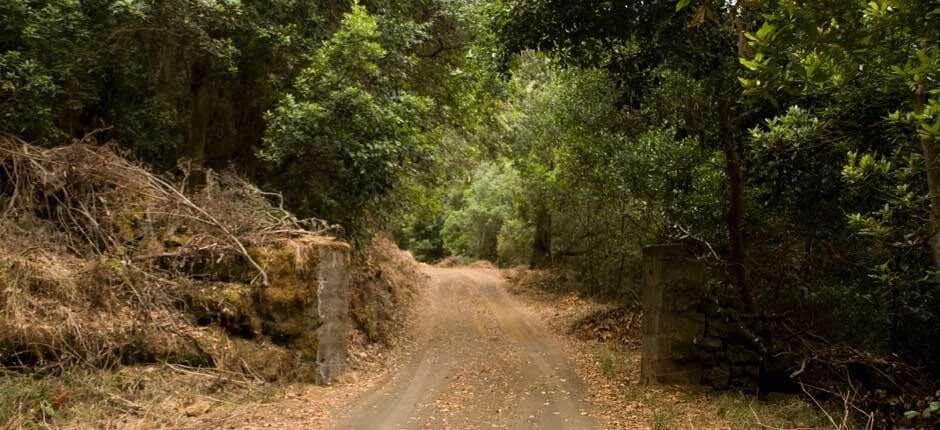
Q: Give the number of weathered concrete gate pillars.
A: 2